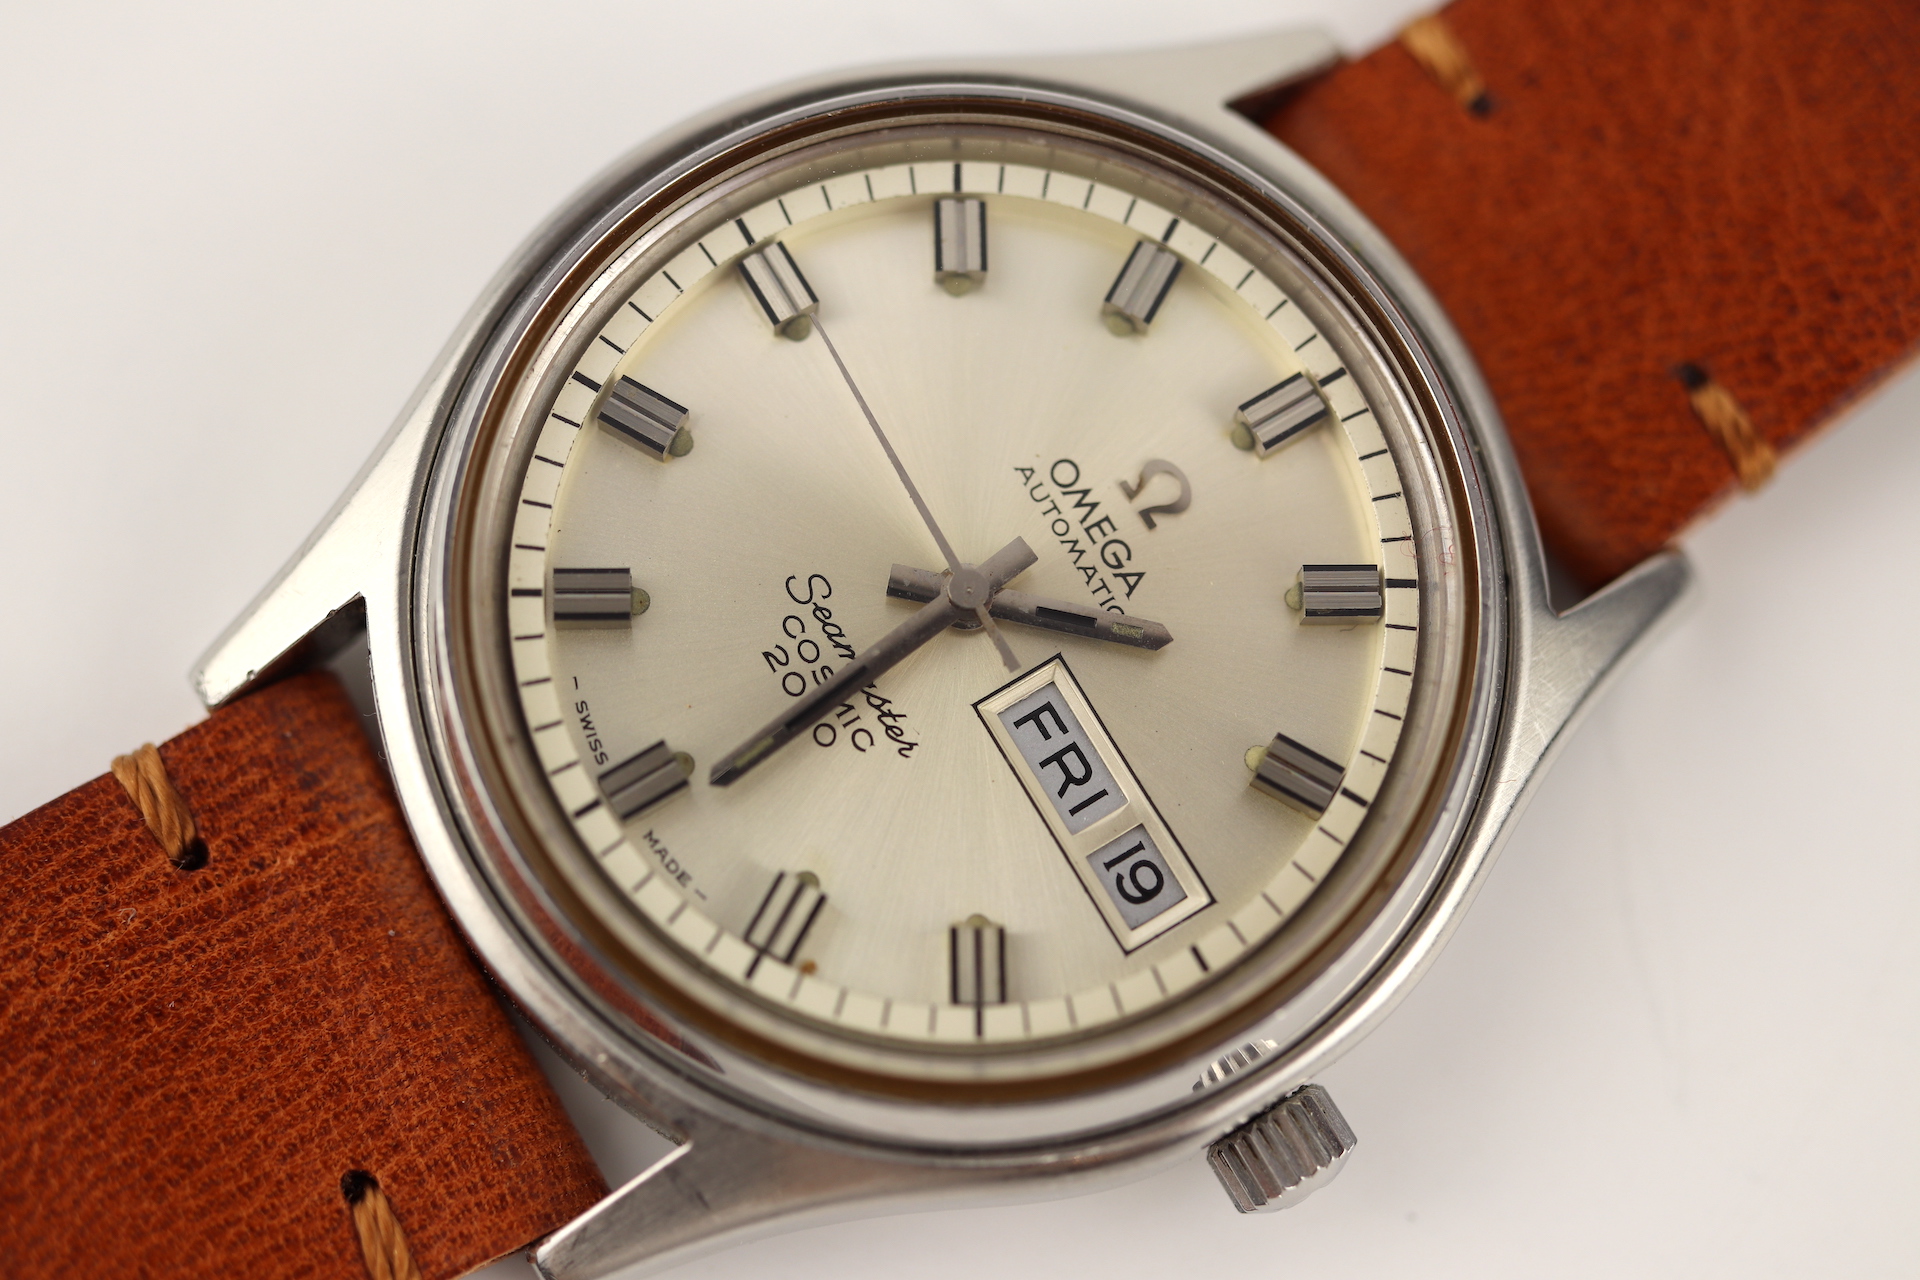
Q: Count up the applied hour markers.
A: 11